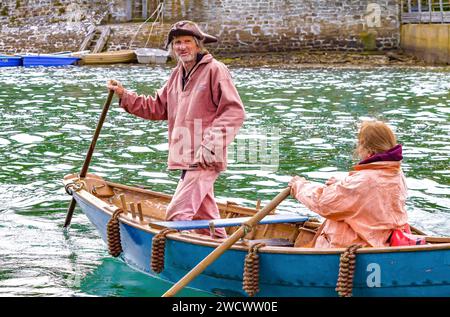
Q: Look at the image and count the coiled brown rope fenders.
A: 4